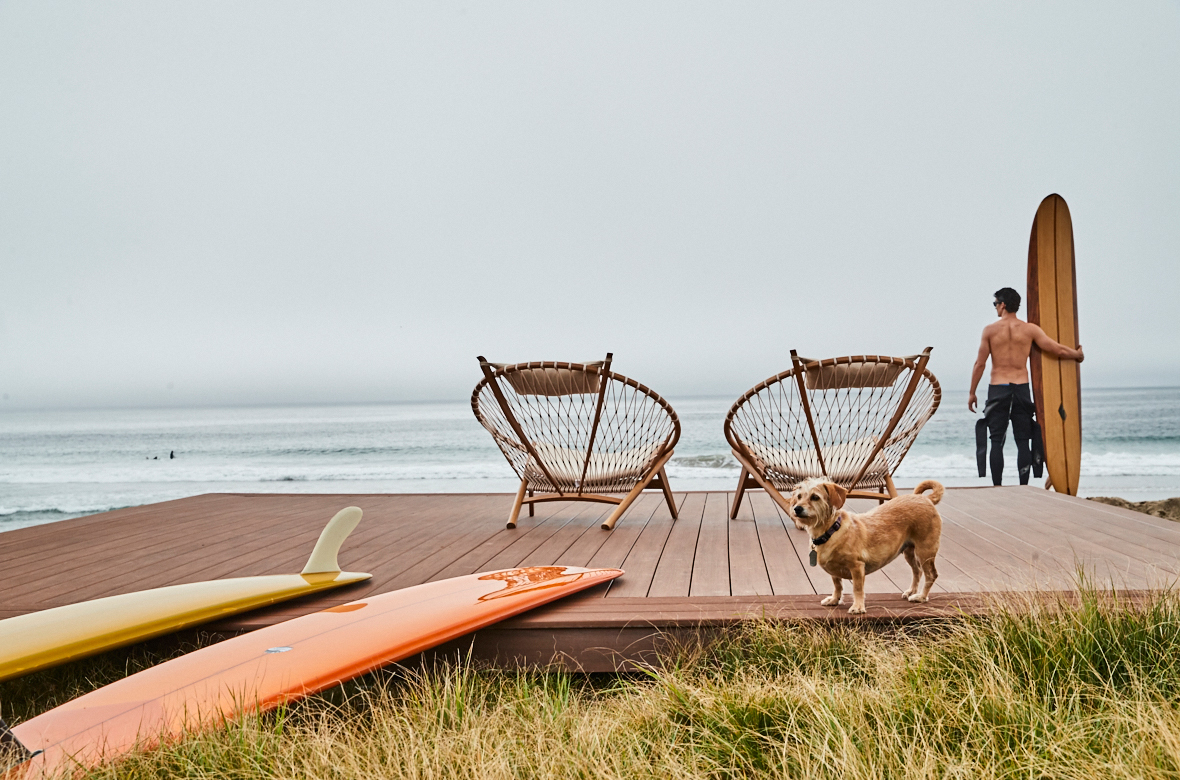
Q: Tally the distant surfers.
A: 2